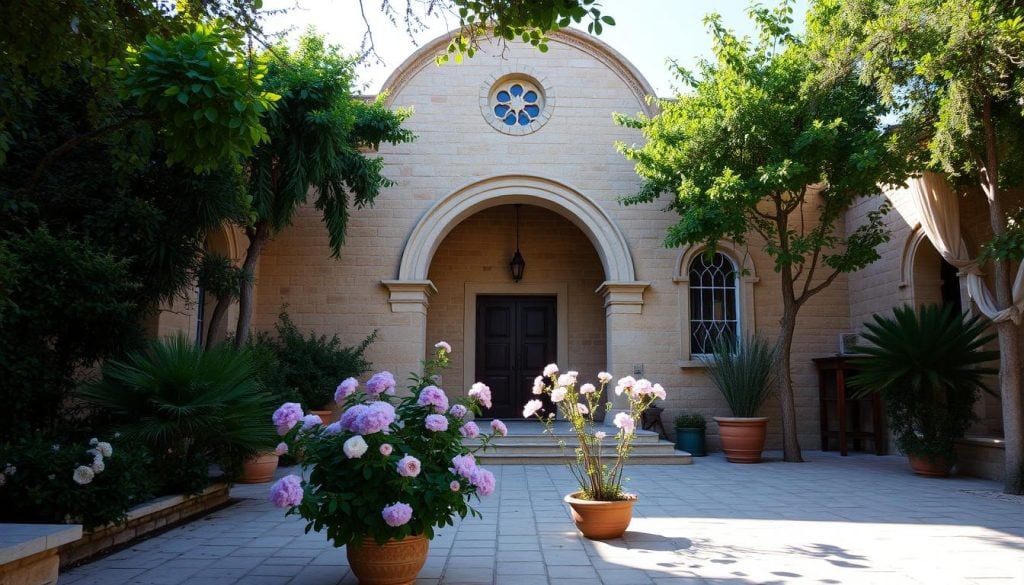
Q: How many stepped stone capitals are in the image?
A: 2